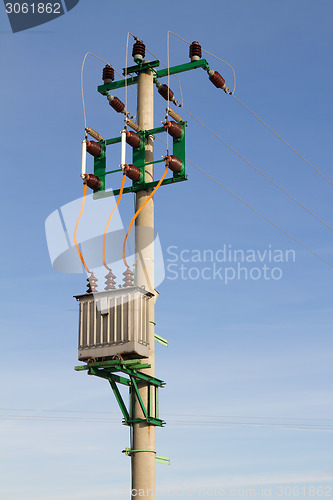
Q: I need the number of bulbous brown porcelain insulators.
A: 12